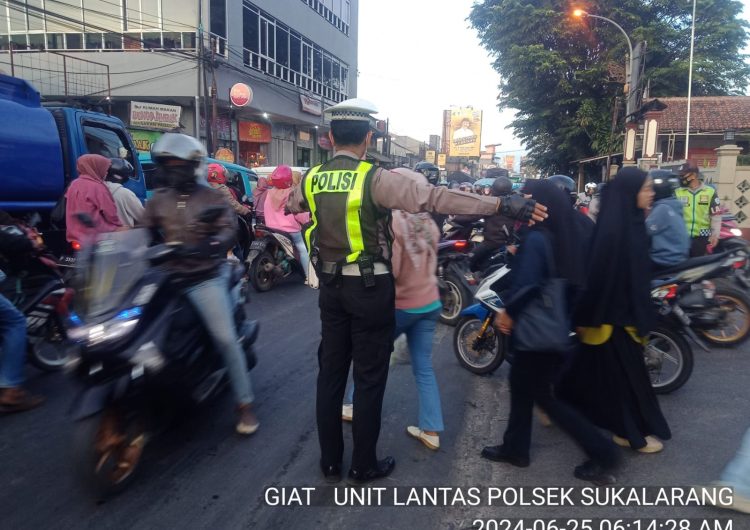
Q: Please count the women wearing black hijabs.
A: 2